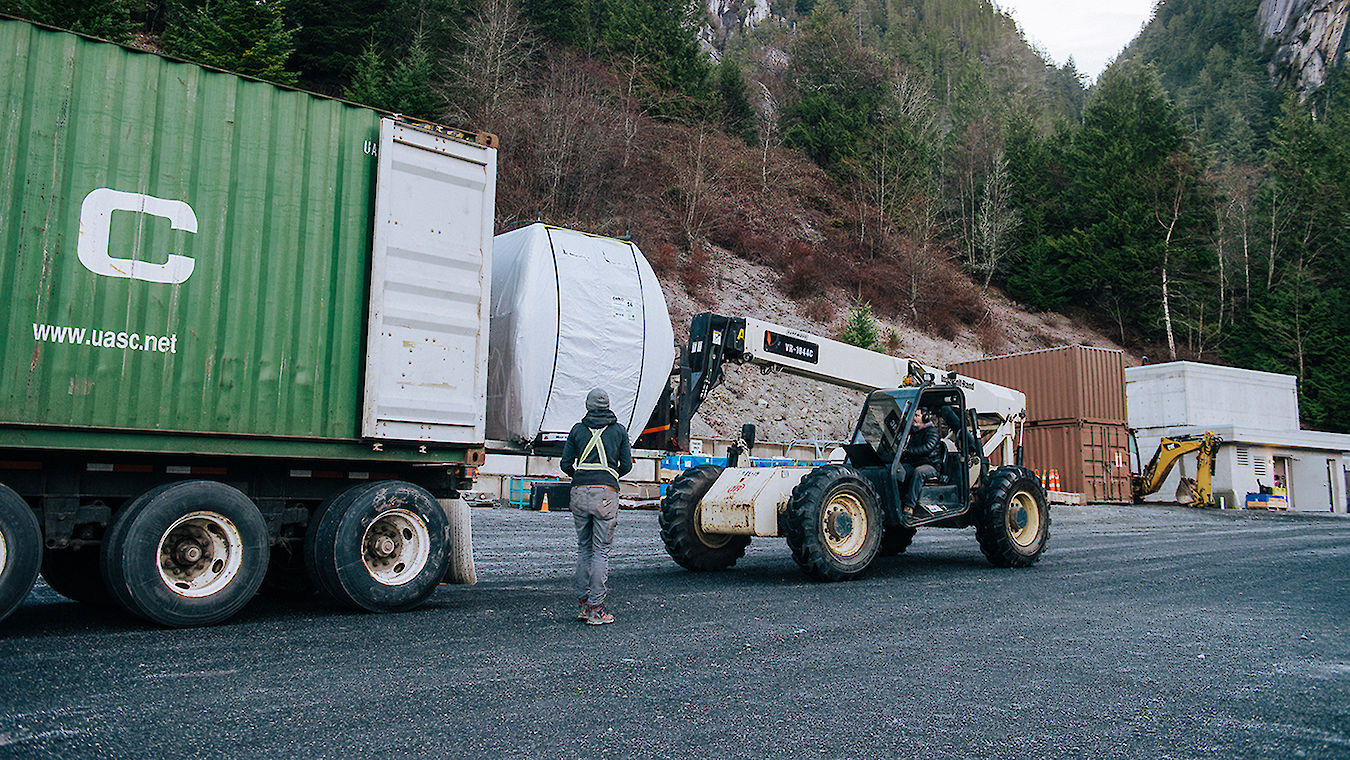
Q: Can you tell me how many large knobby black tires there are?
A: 4